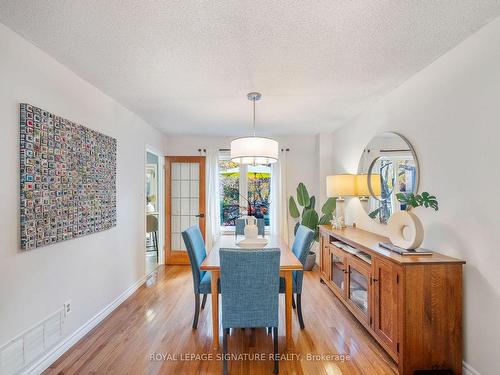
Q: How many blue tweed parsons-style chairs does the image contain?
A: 4